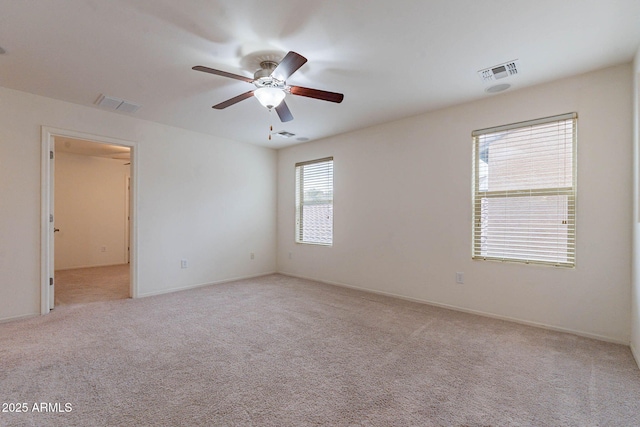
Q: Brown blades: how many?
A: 5